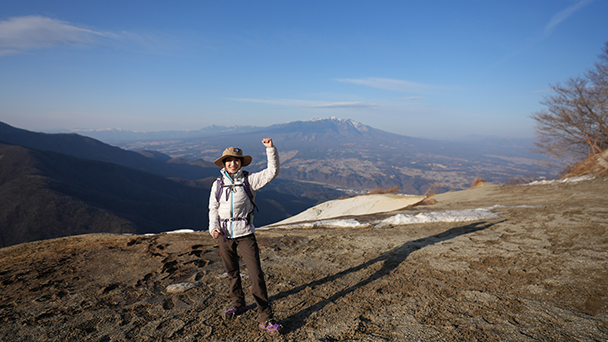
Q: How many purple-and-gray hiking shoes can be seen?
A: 2